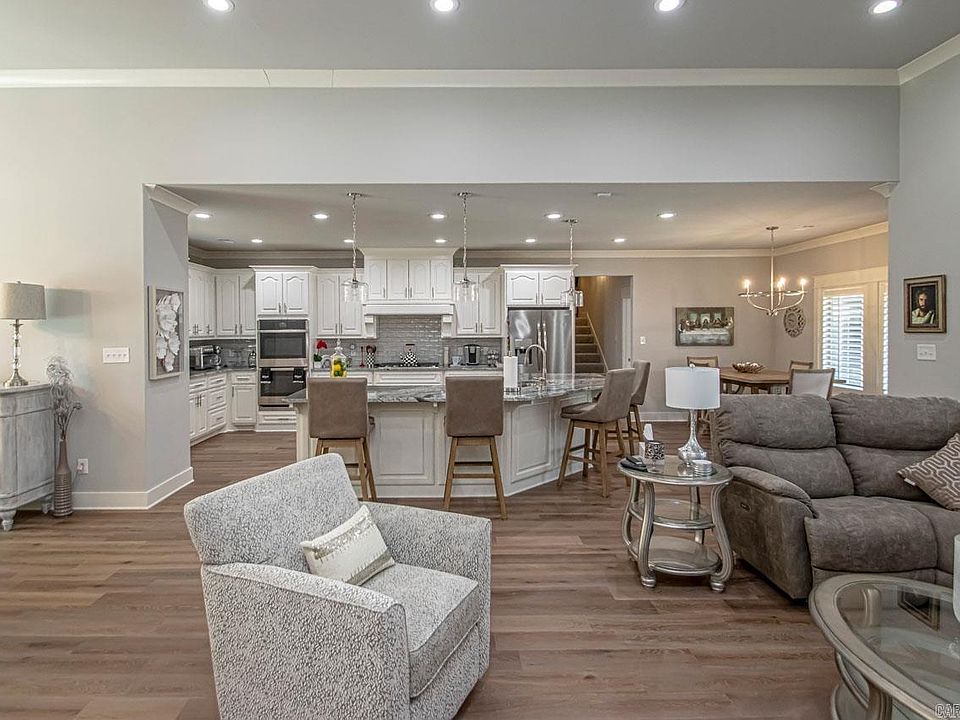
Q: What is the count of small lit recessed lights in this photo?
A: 14